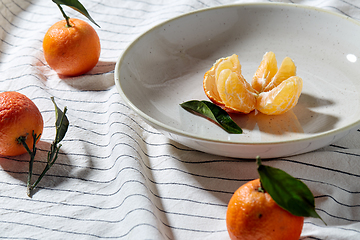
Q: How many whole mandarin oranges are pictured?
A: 3